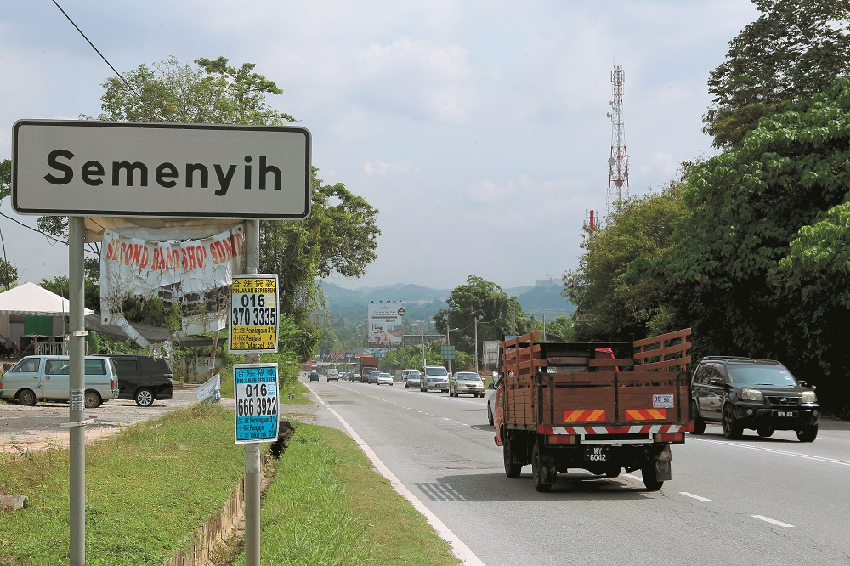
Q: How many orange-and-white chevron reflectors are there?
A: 2